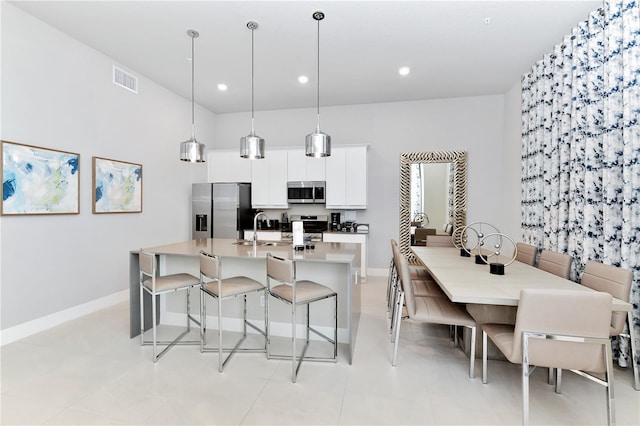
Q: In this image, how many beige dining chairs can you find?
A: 8